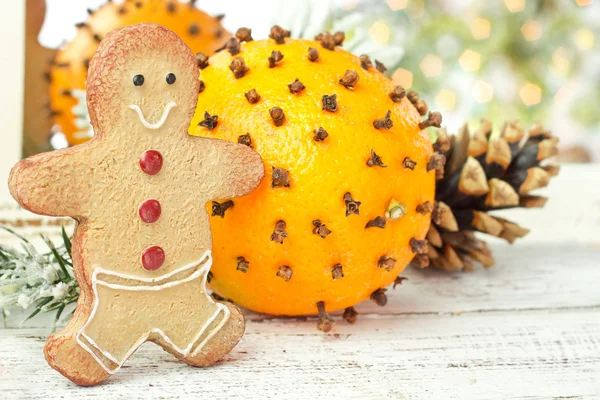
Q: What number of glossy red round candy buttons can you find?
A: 3